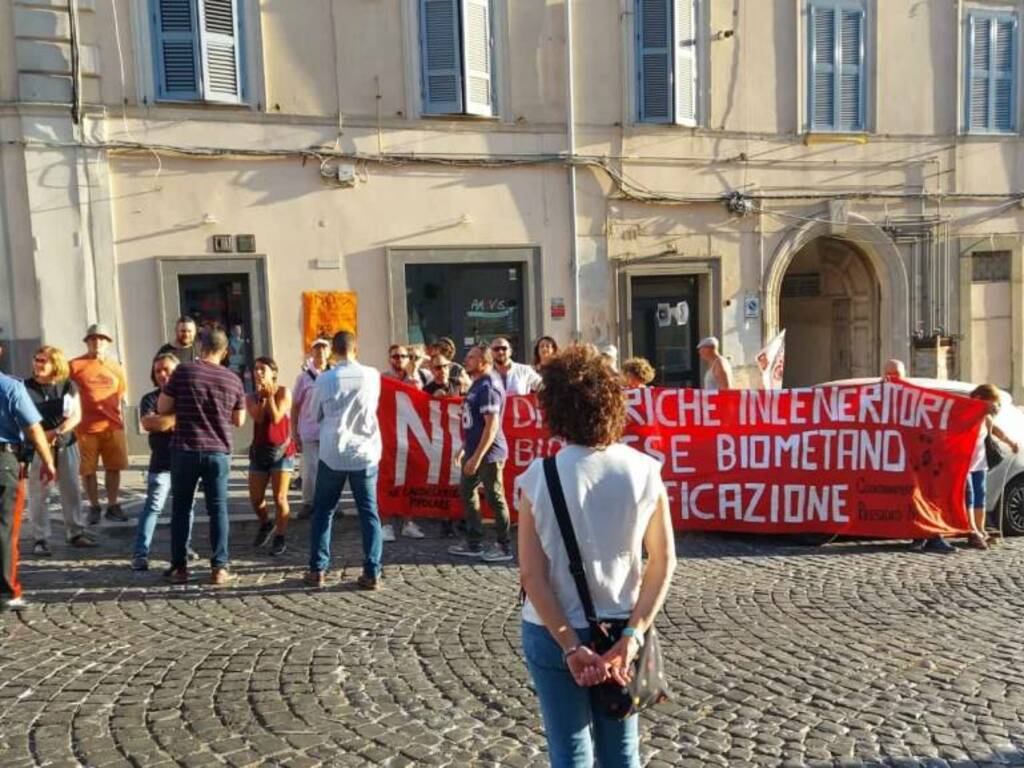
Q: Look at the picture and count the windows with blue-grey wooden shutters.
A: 5